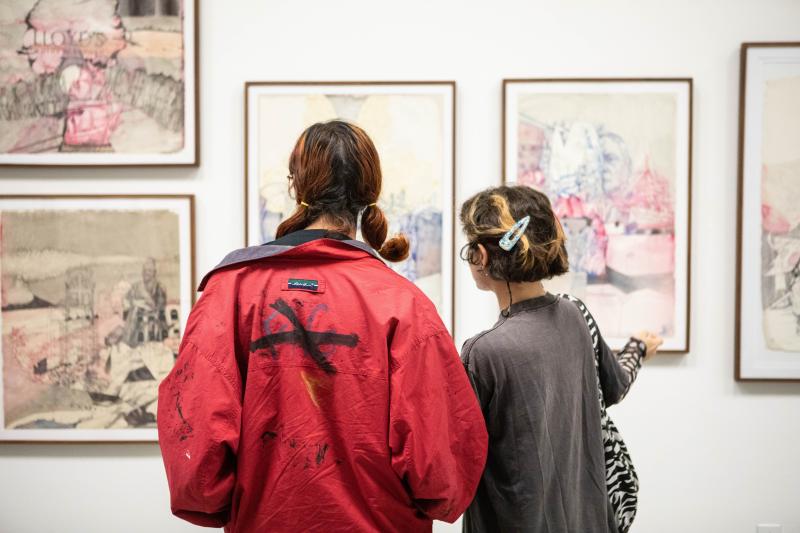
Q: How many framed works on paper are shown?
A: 5